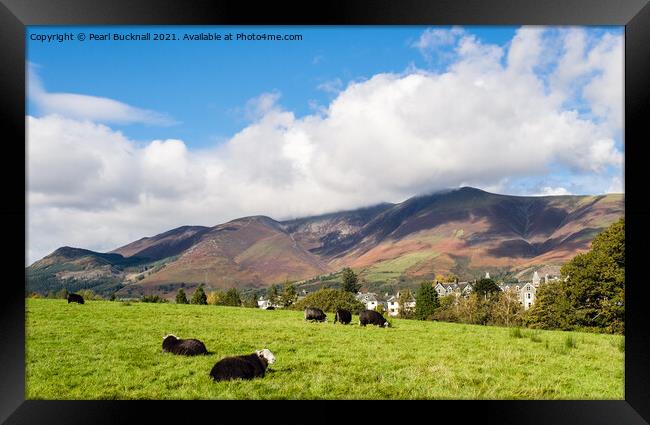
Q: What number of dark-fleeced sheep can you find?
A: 6